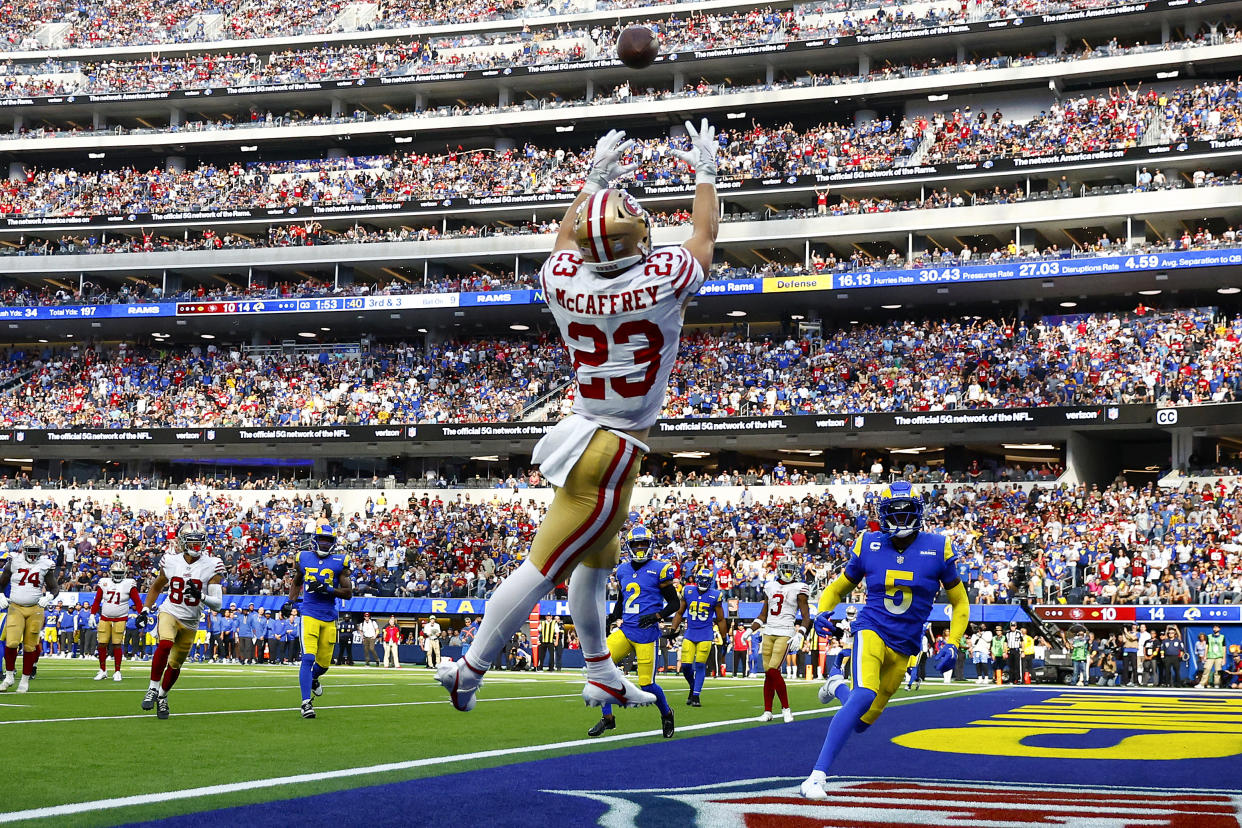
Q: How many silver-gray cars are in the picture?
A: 0